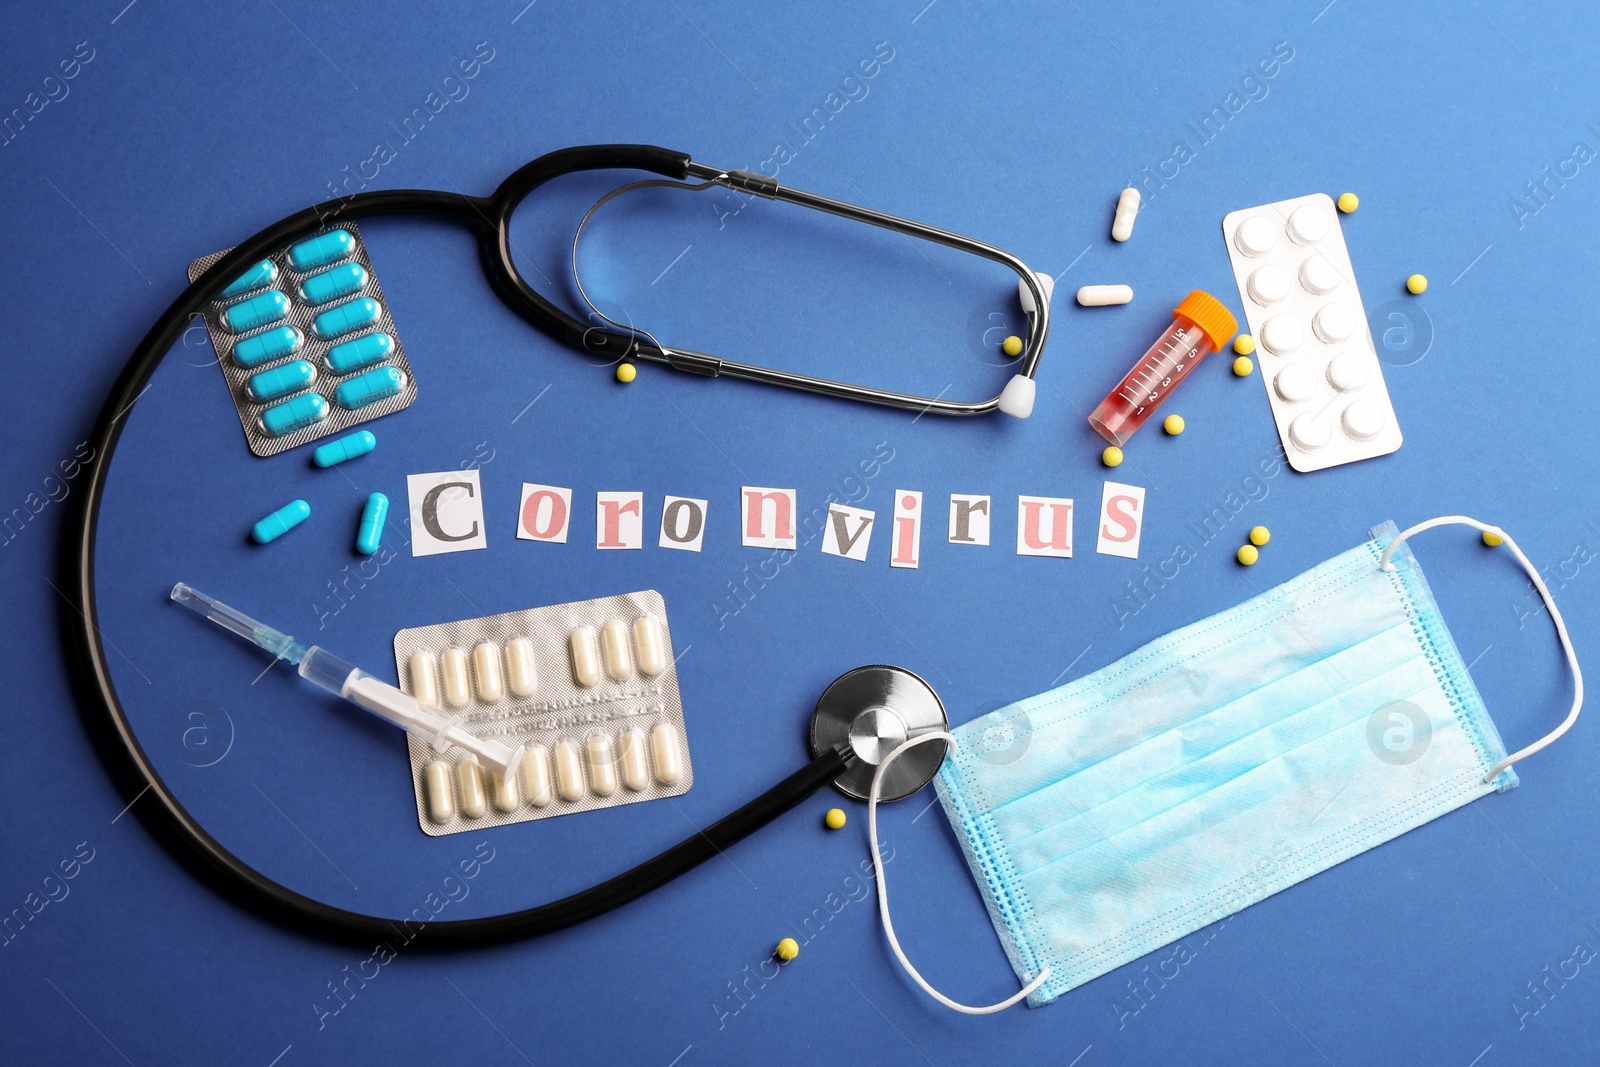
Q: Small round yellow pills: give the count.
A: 13